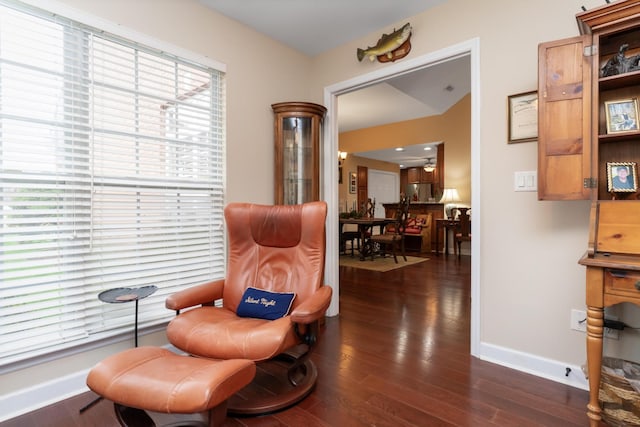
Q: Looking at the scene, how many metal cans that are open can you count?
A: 0